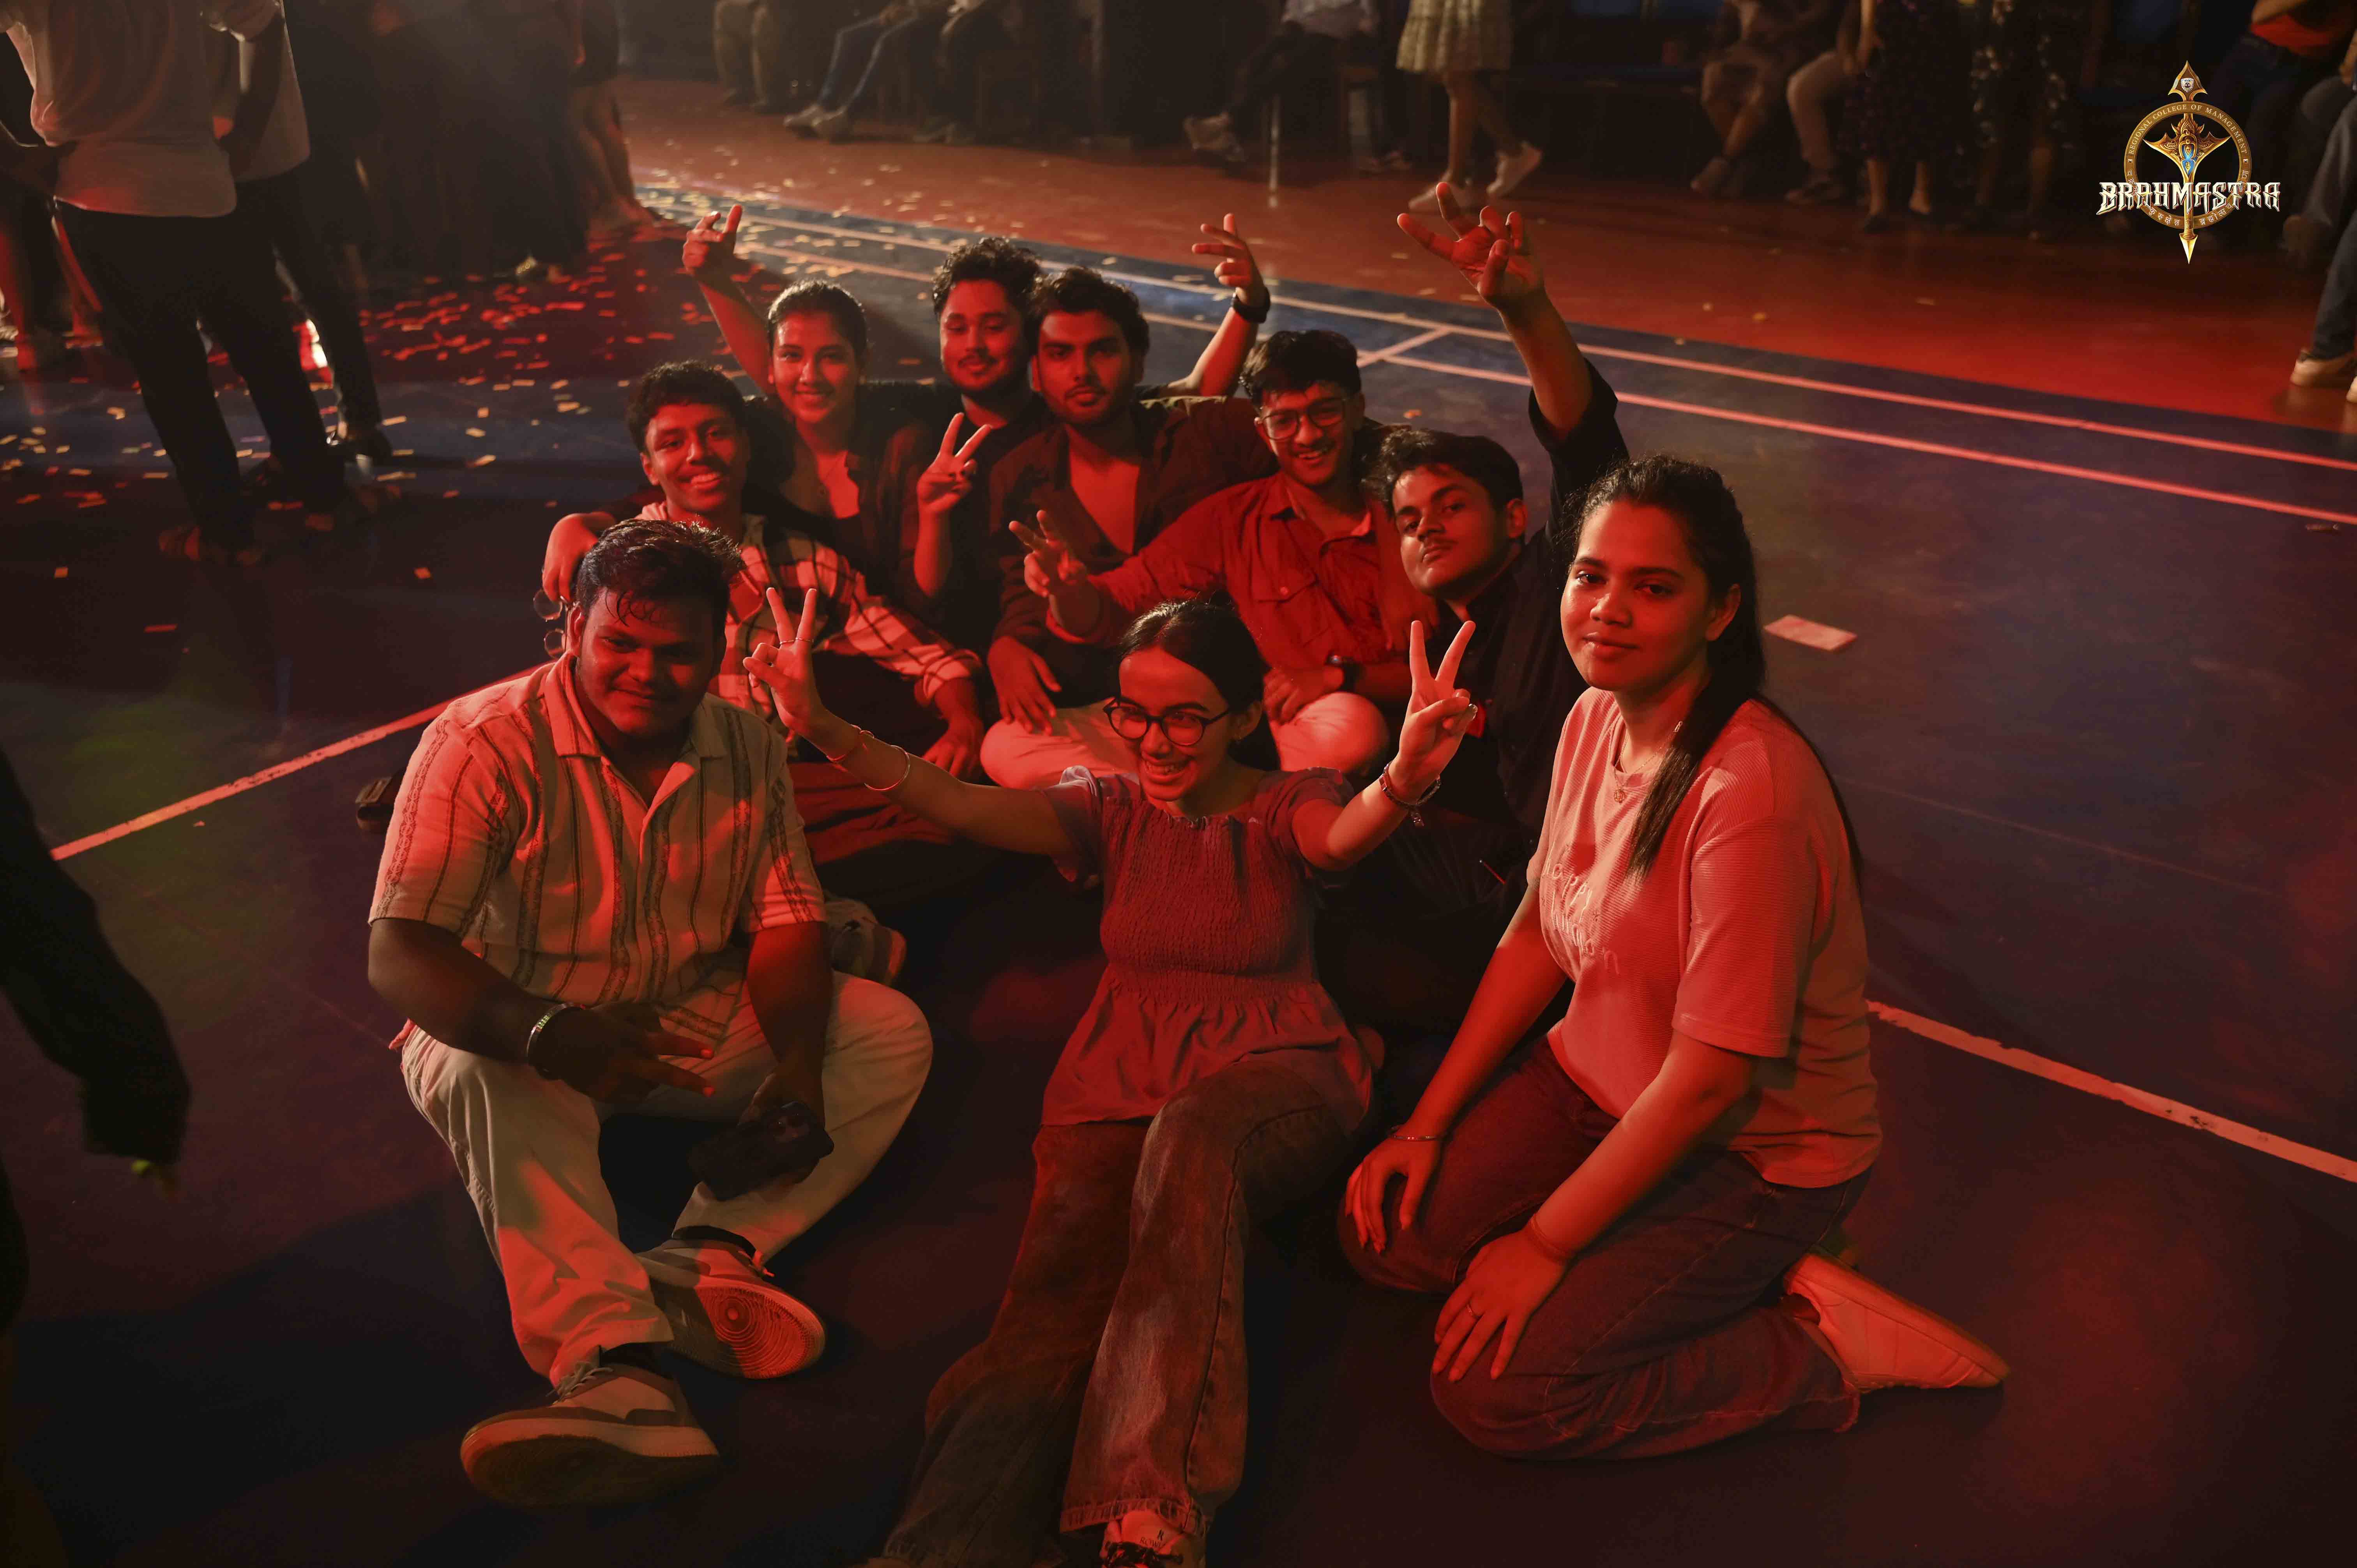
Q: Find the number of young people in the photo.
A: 9